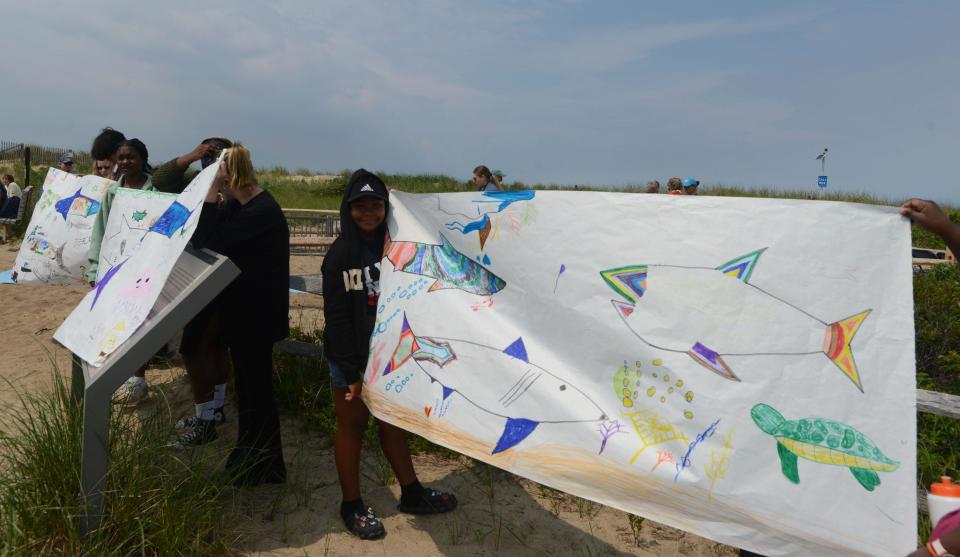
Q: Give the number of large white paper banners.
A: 3